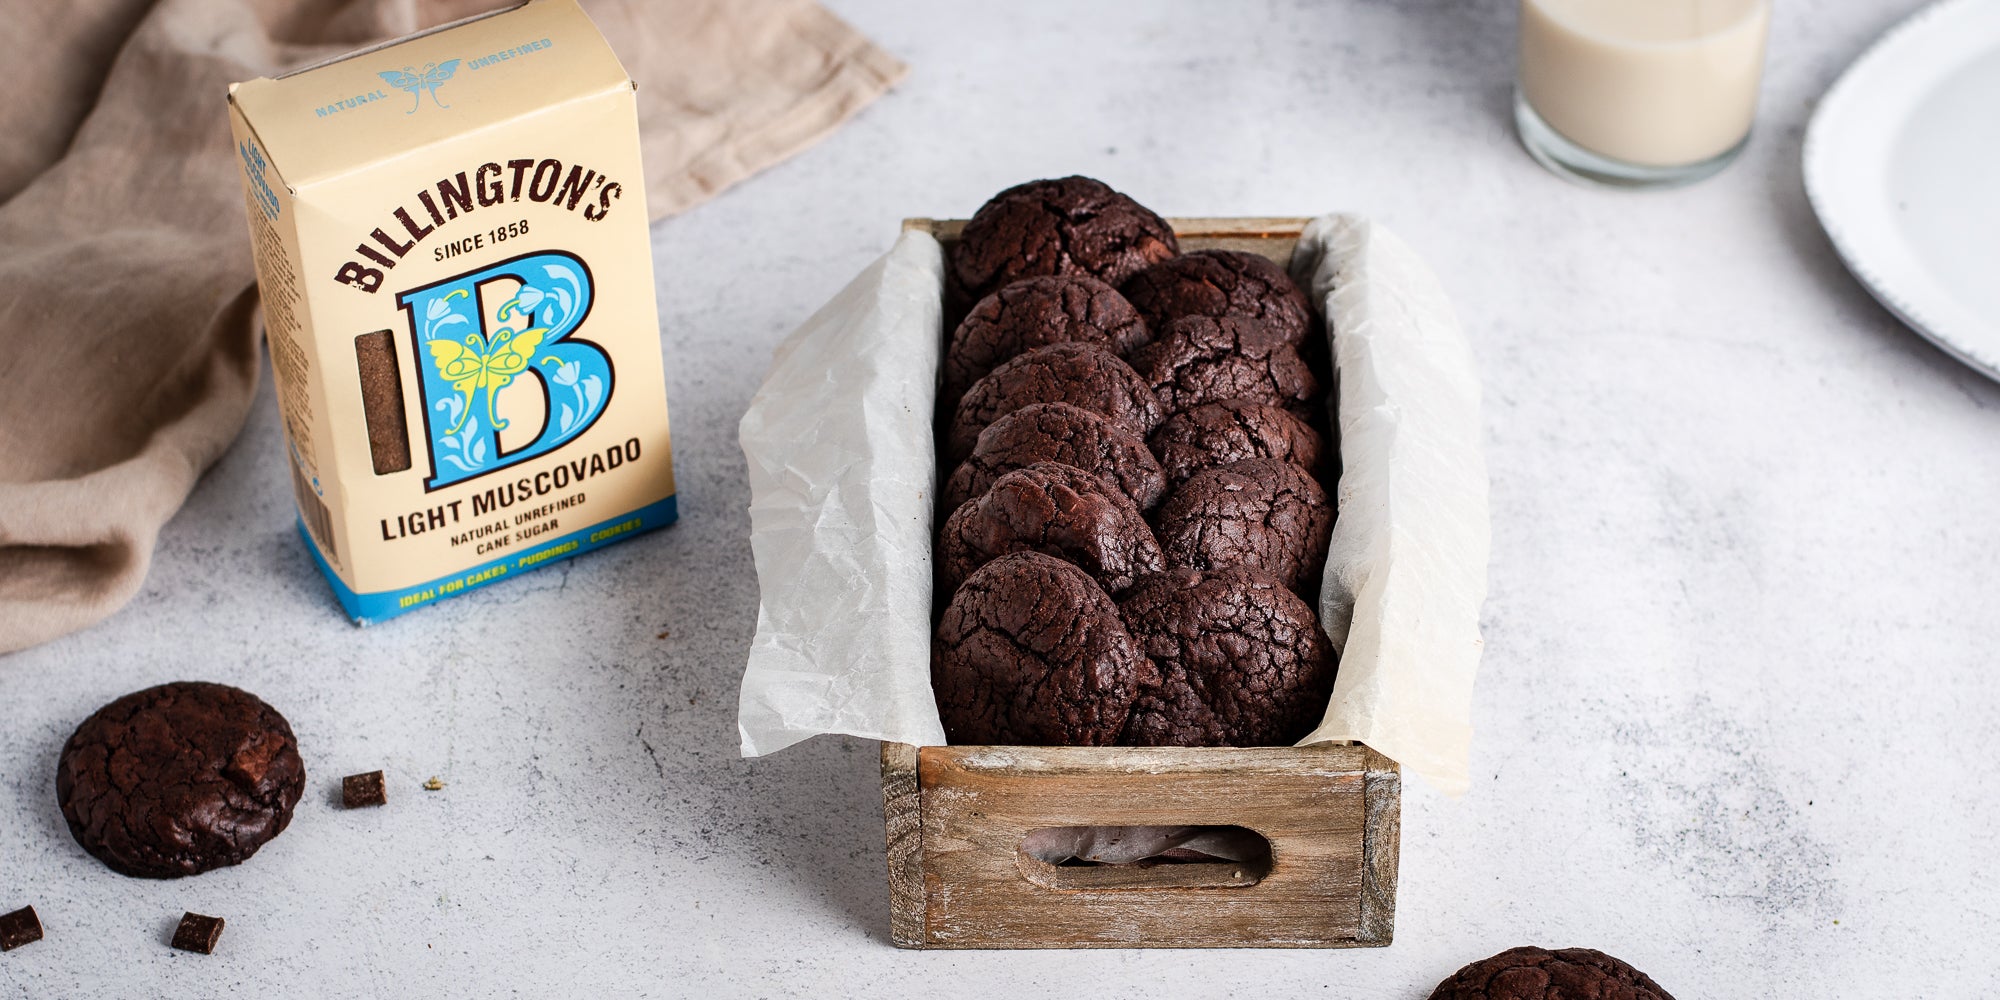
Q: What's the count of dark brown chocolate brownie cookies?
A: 13